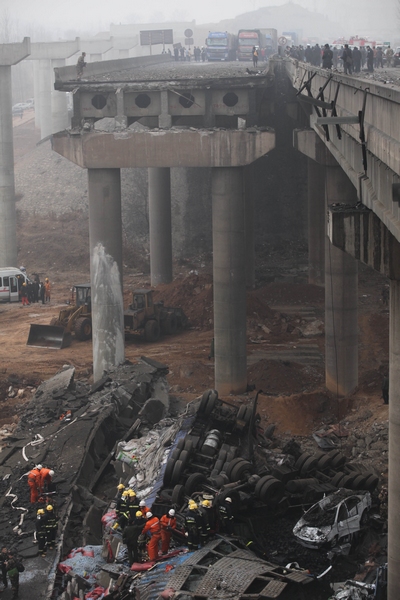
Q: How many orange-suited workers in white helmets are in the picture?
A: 5